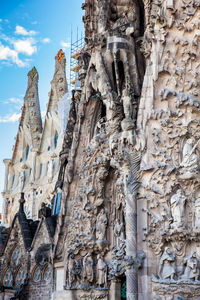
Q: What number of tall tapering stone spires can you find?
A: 2